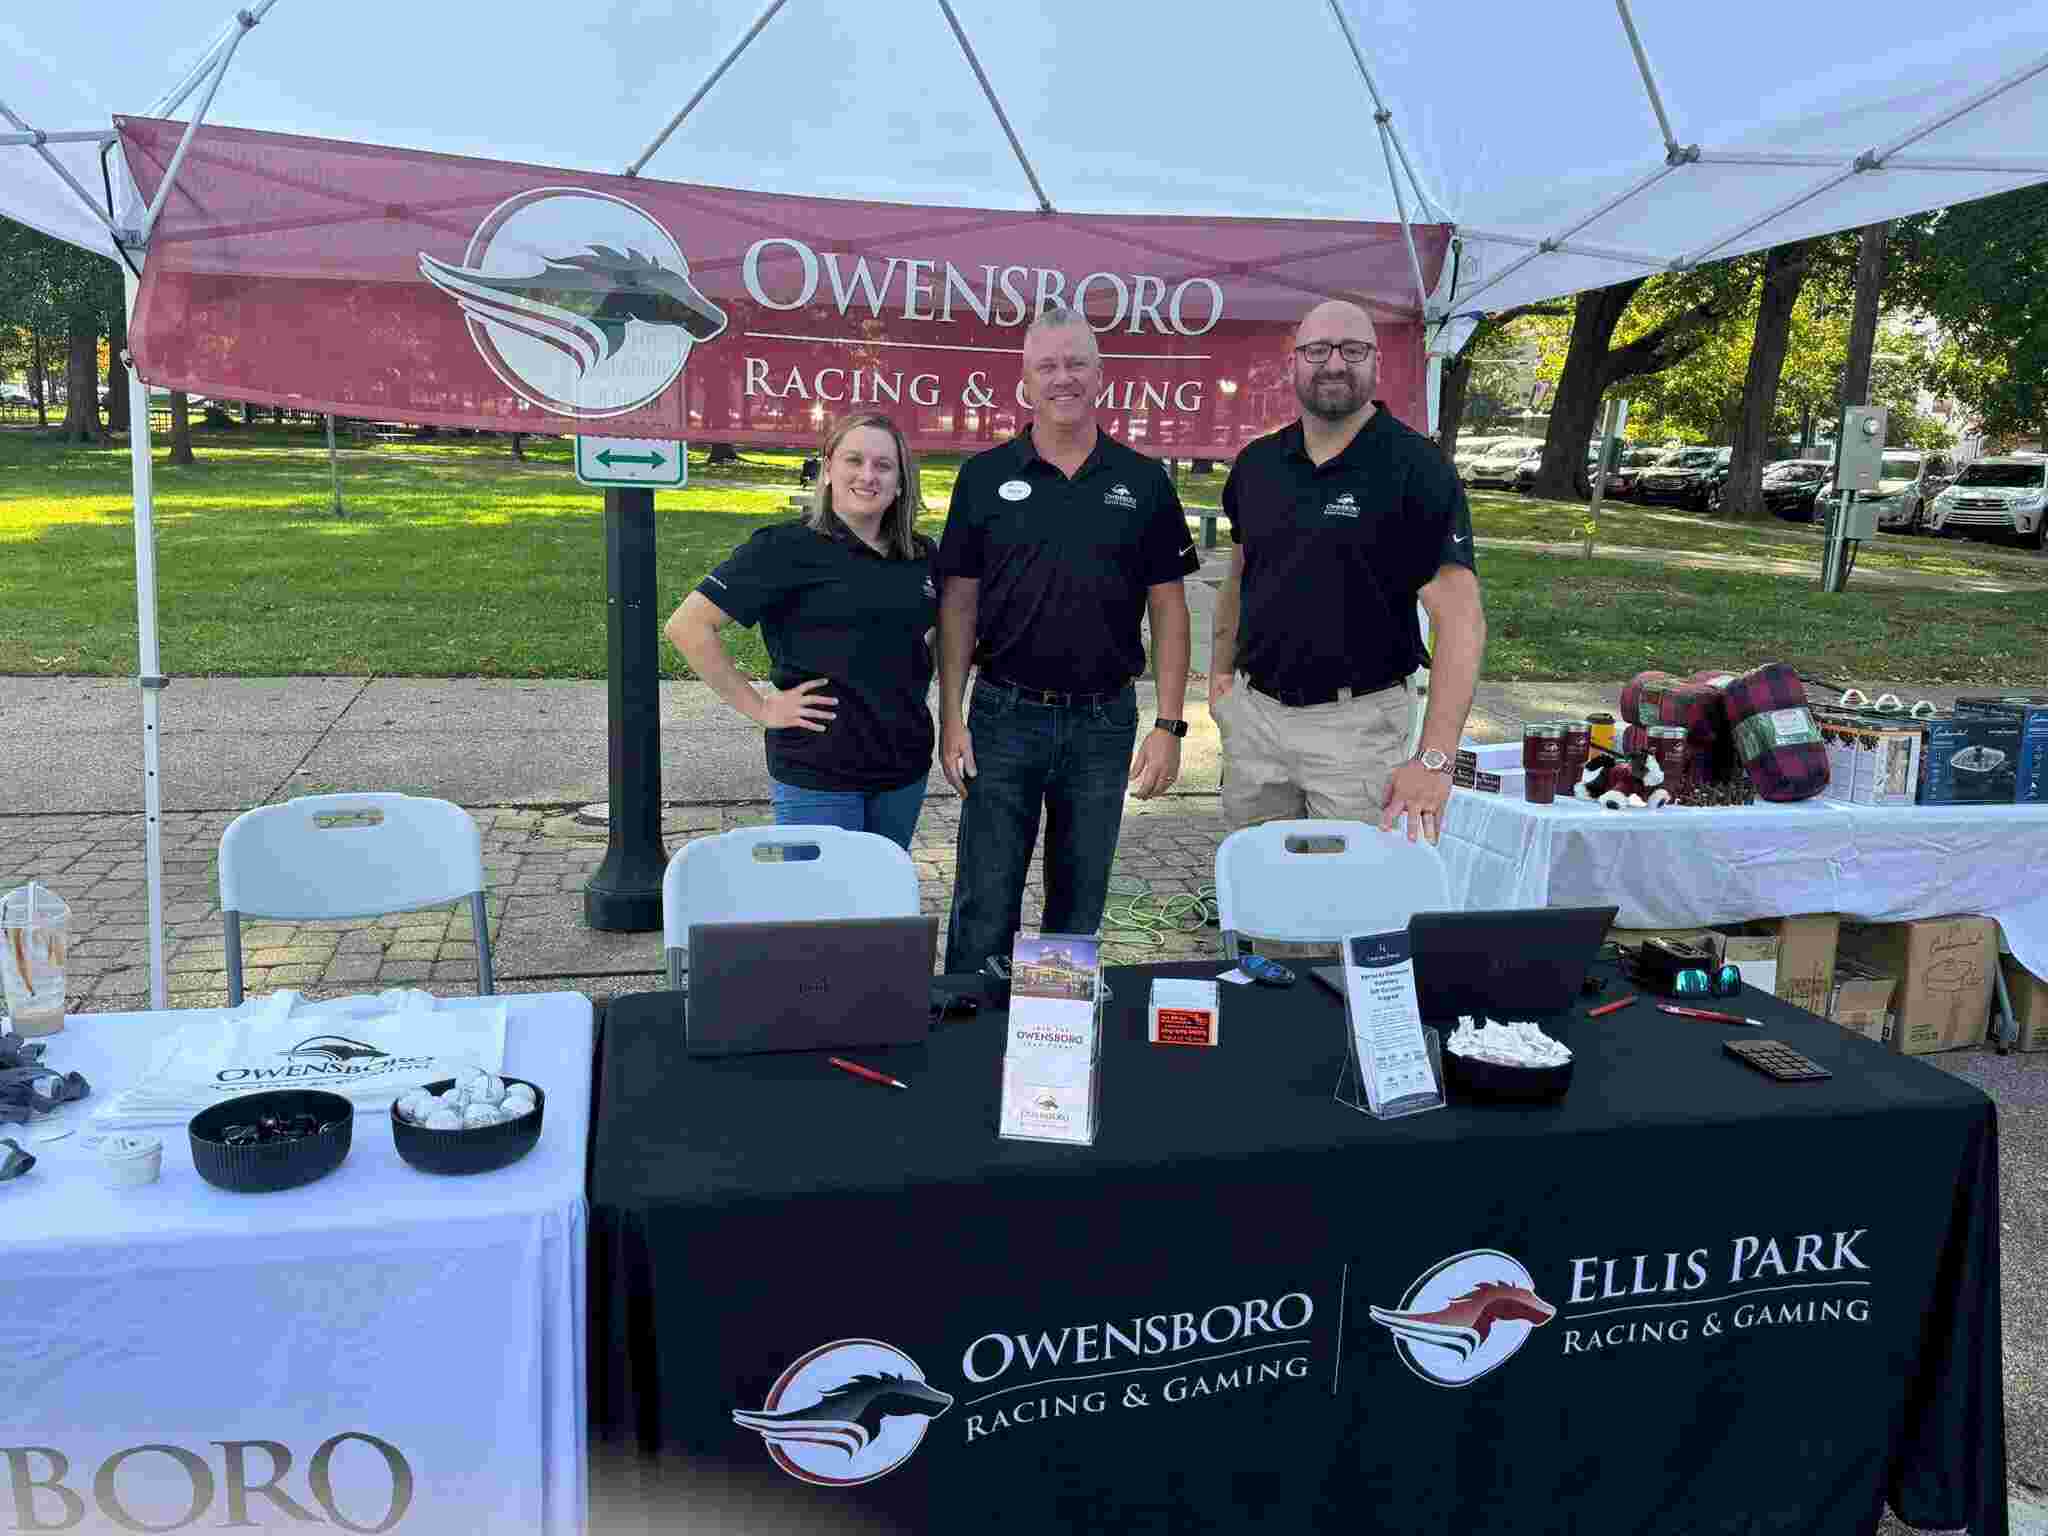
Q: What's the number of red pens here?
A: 3